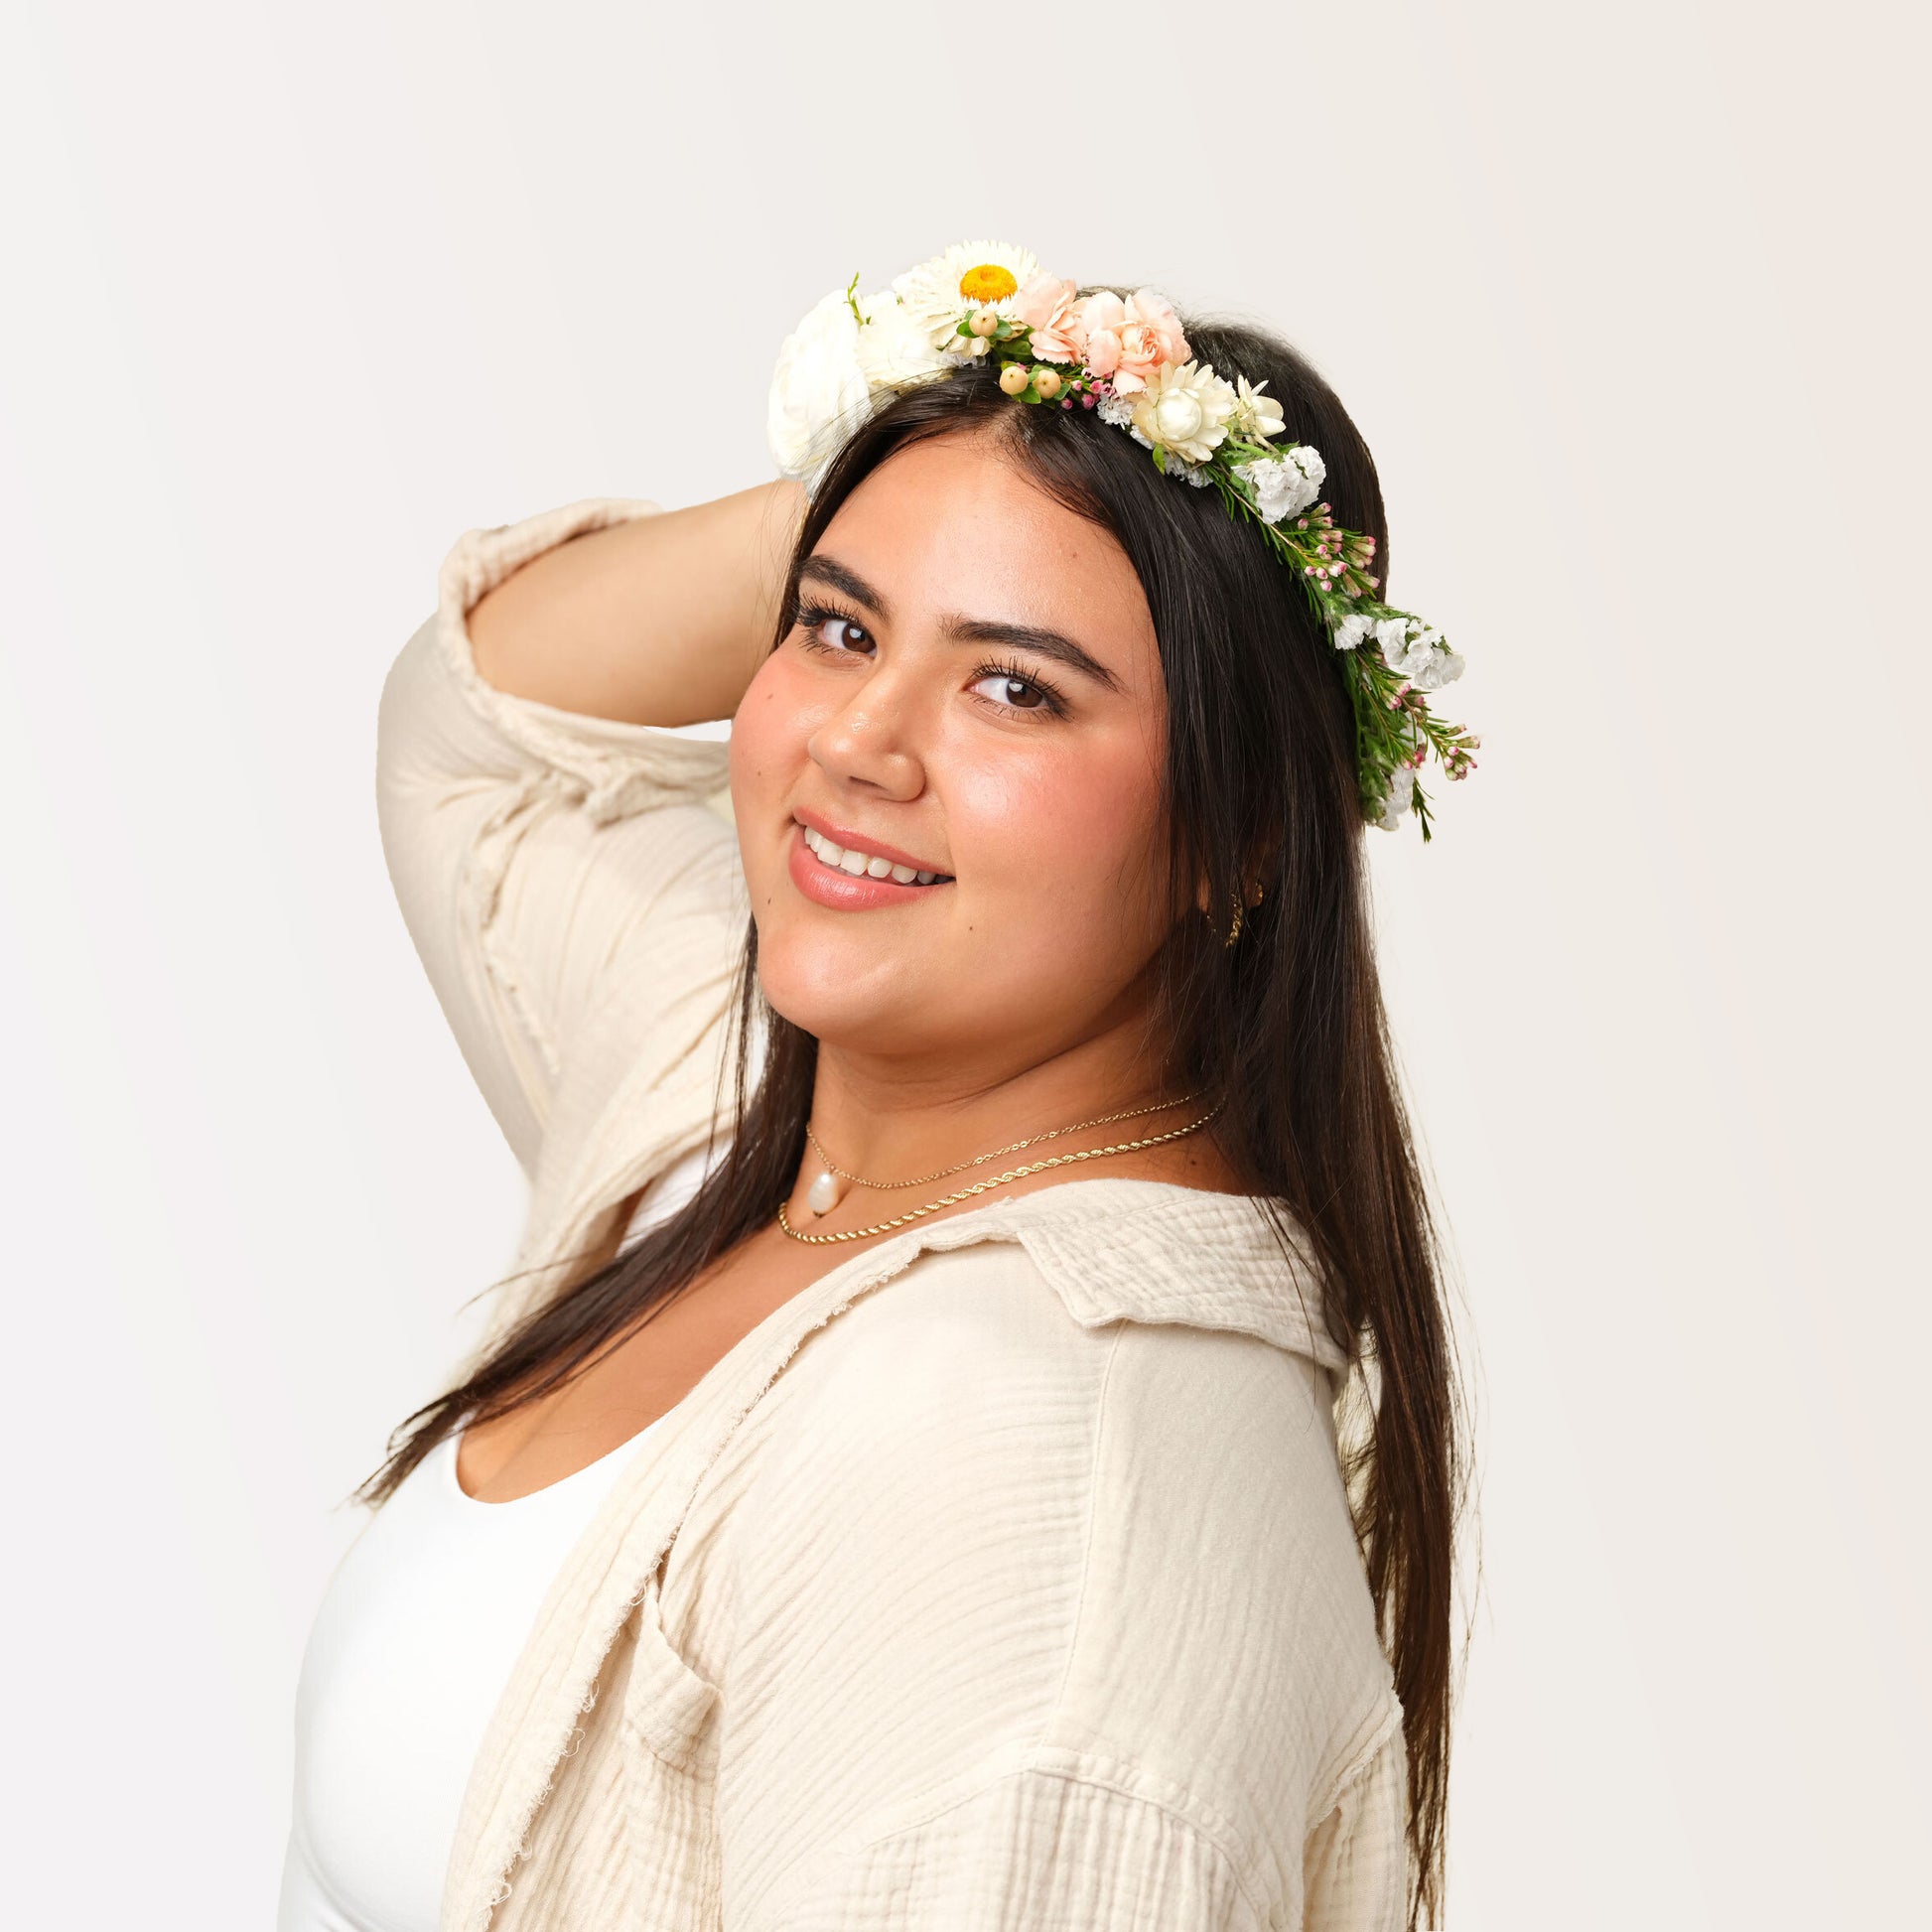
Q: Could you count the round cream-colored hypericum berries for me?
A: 3